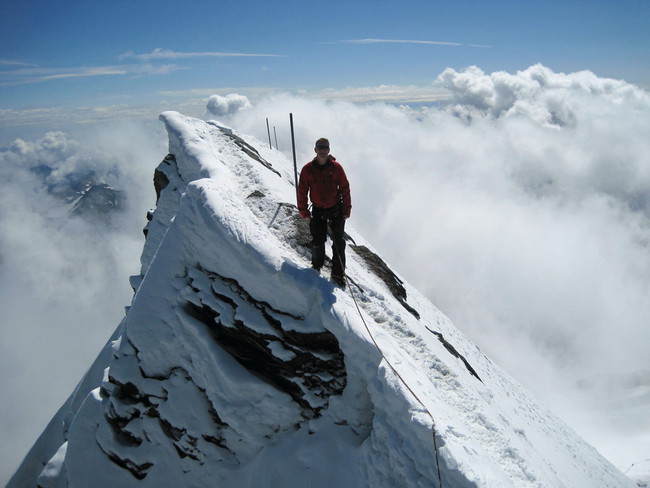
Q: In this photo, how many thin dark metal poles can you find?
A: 3